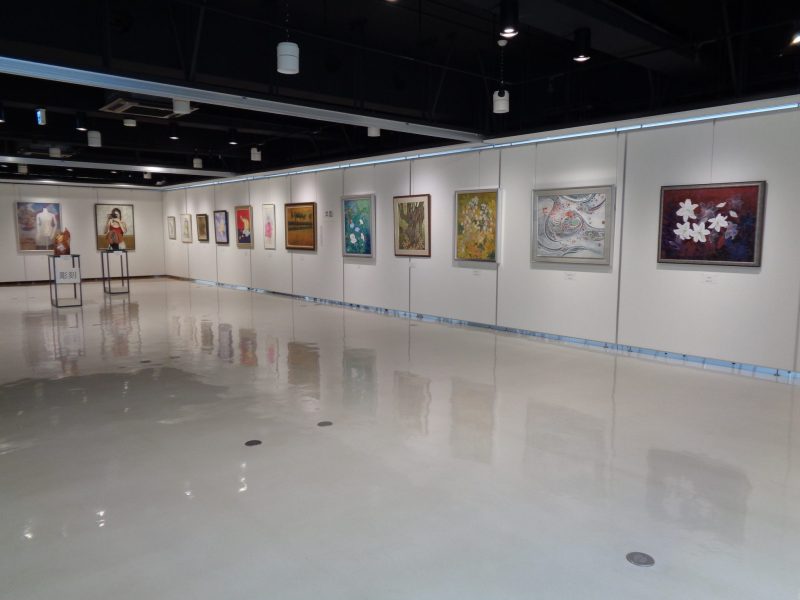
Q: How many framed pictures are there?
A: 14